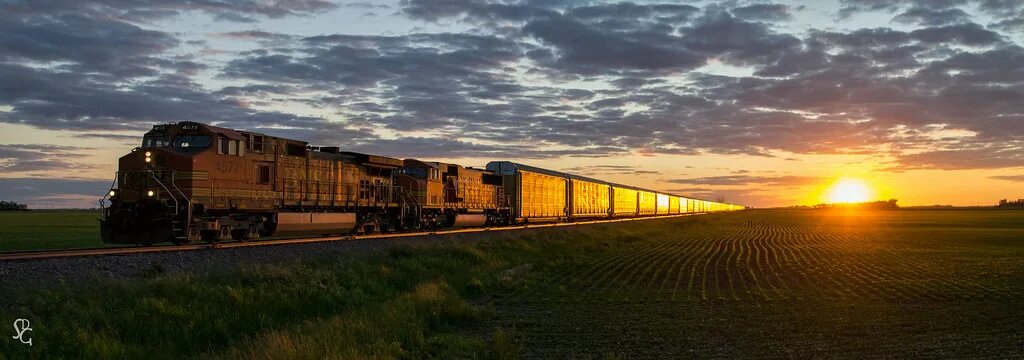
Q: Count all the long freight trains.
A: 1